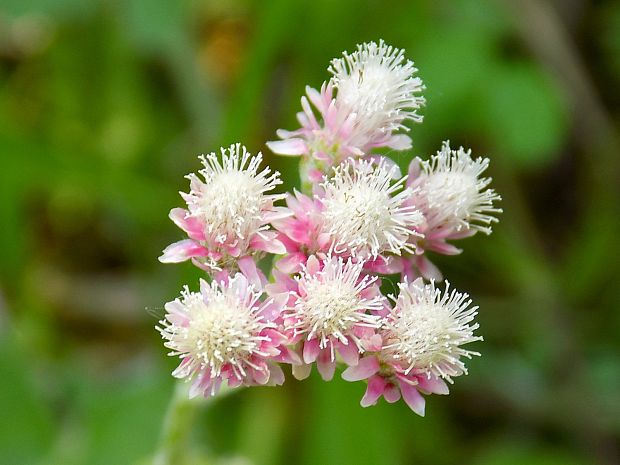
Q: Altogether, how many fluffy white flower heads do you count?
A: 7